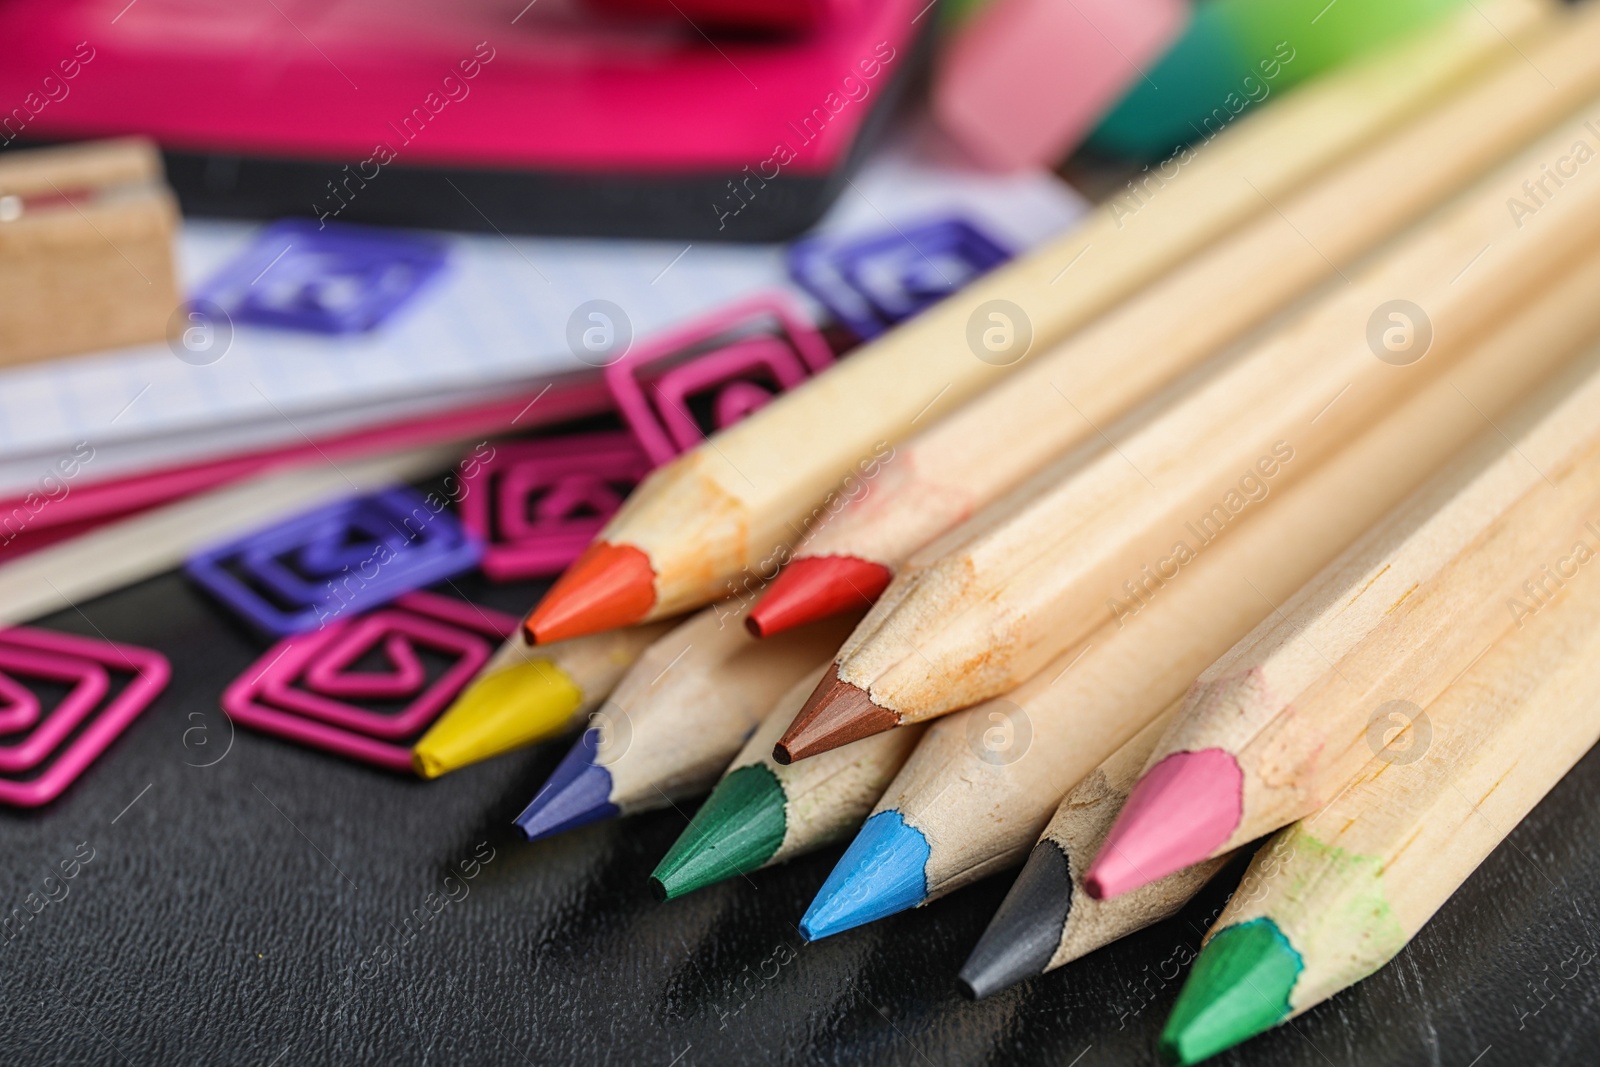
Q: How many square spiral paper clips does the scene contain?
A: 7